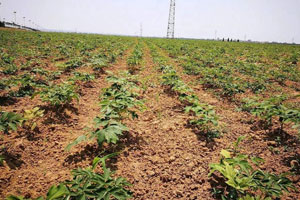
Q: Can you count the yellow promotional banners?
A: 0